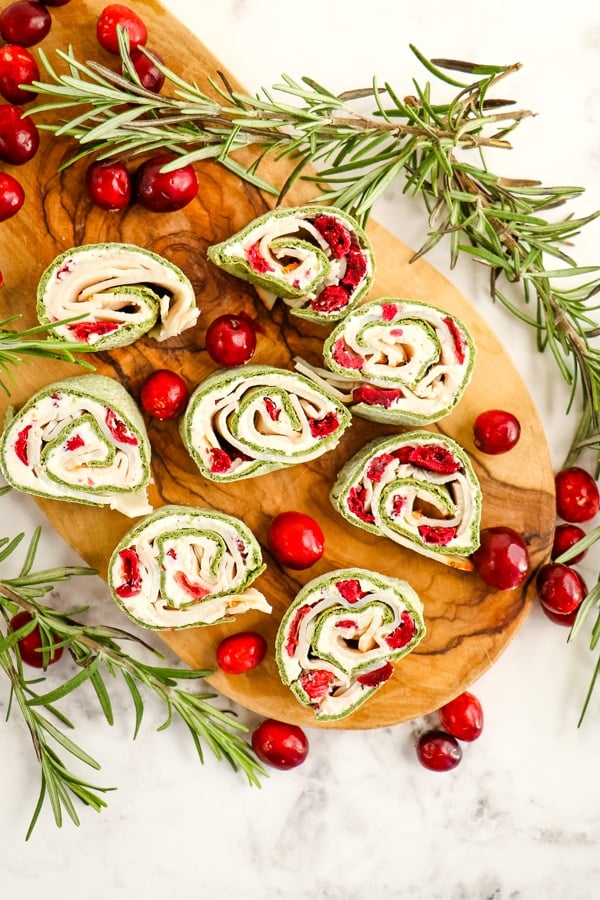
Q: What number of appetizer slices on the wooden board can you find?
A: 8